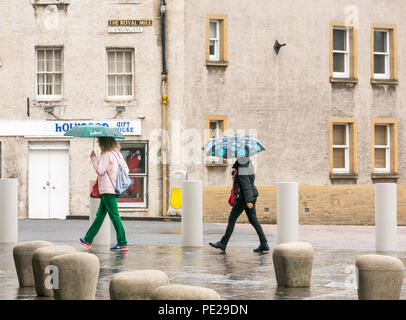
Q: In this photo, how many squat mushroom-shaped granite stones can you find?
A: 7